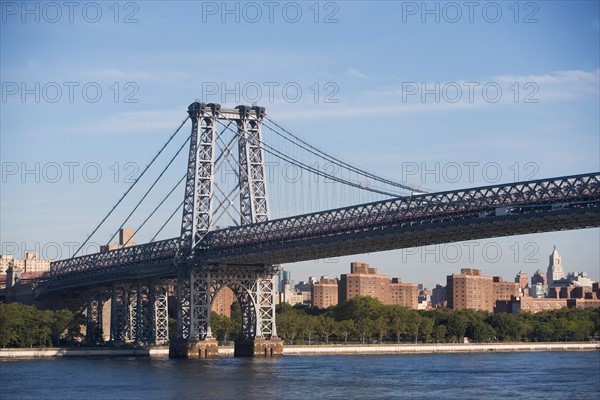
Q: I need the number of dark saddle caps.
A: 4